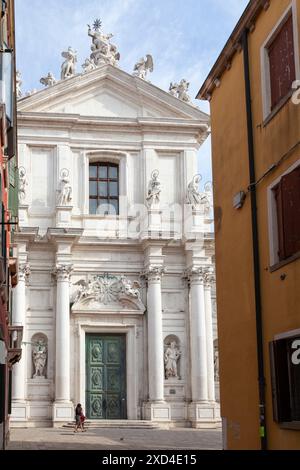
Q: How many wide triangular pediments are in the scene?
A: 1